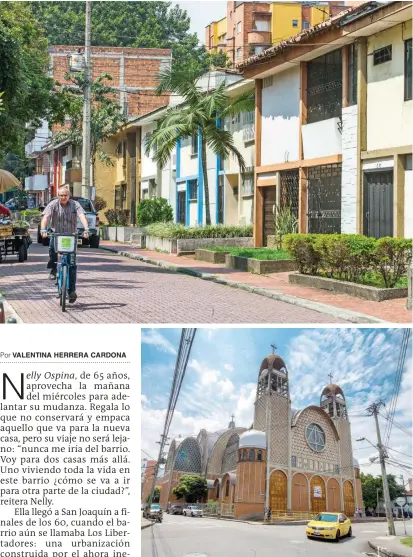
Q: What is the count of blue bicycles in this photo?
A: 1